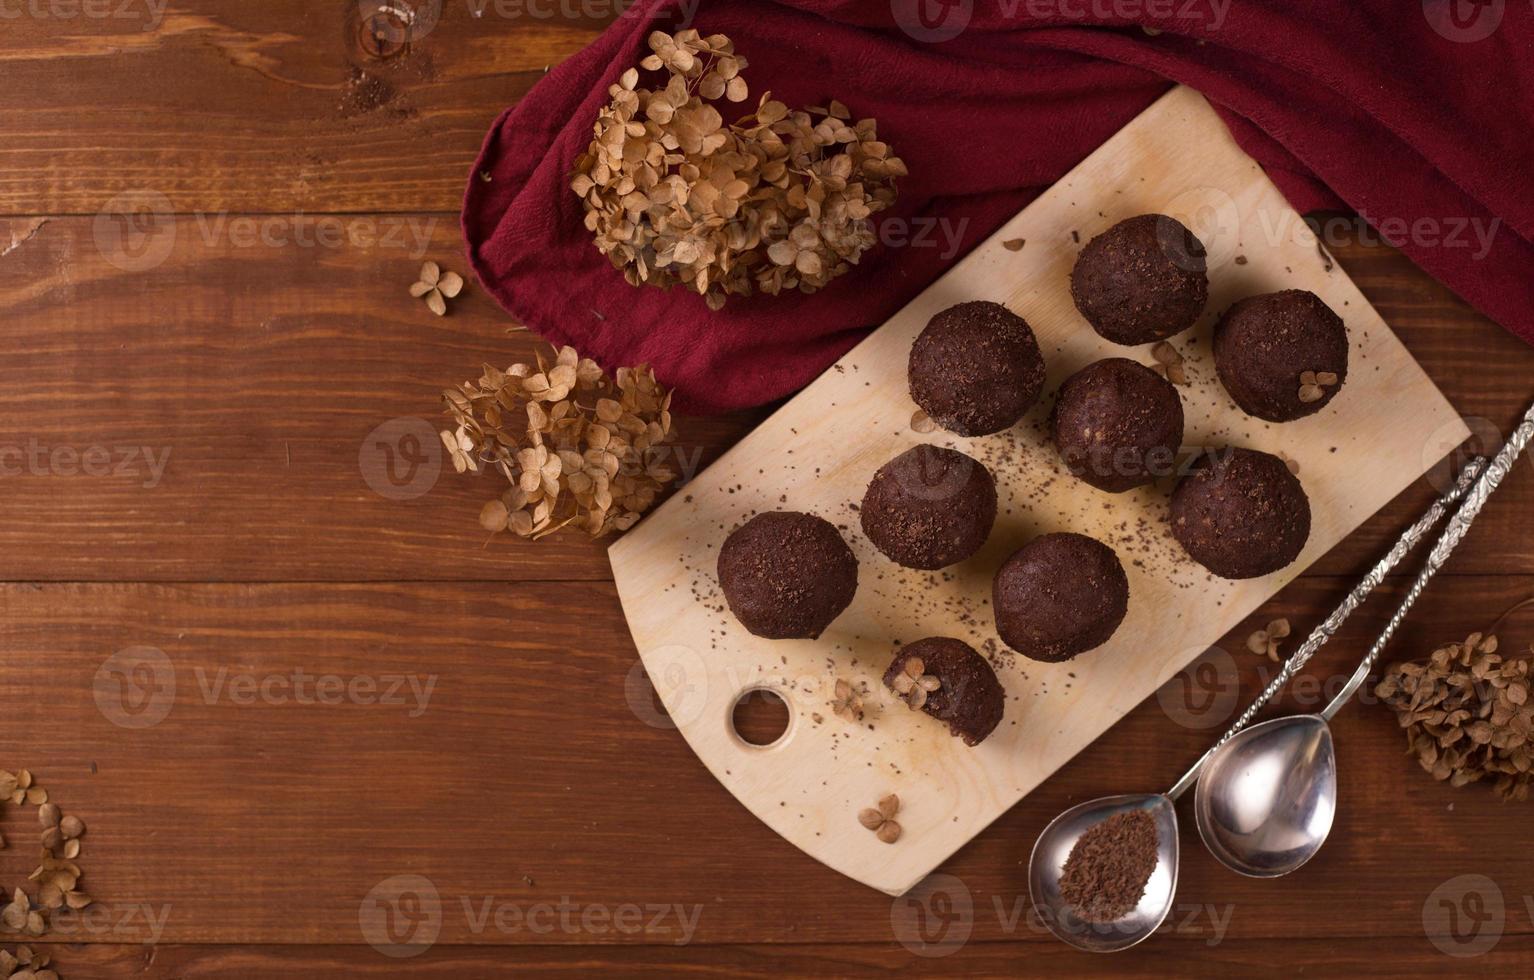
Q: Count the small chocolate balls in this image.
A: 9